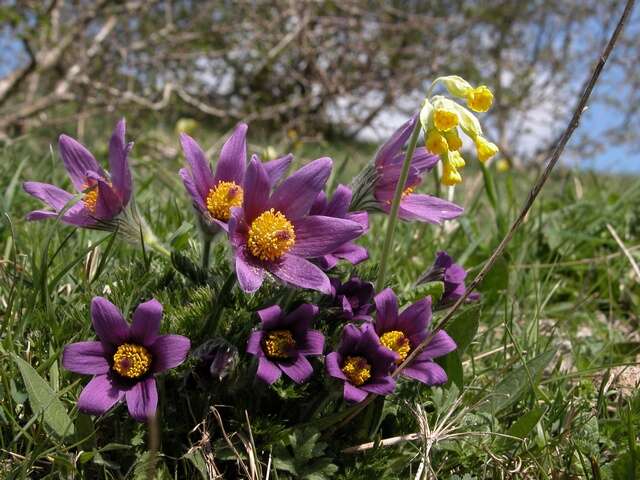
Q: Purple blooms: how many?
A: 11